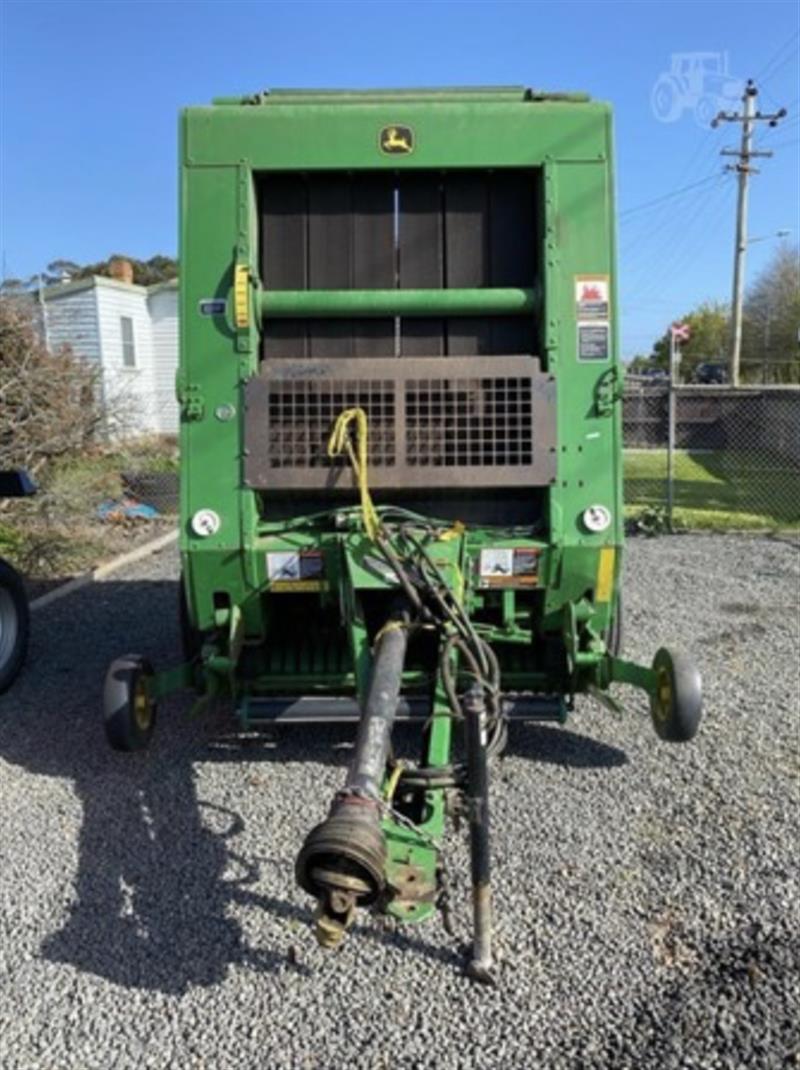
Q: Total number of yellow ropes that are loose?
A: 1